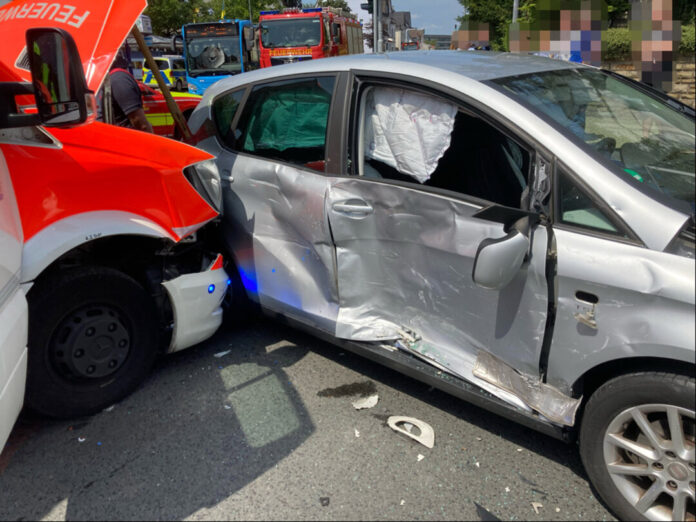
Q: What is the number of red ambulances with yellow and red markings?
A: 1